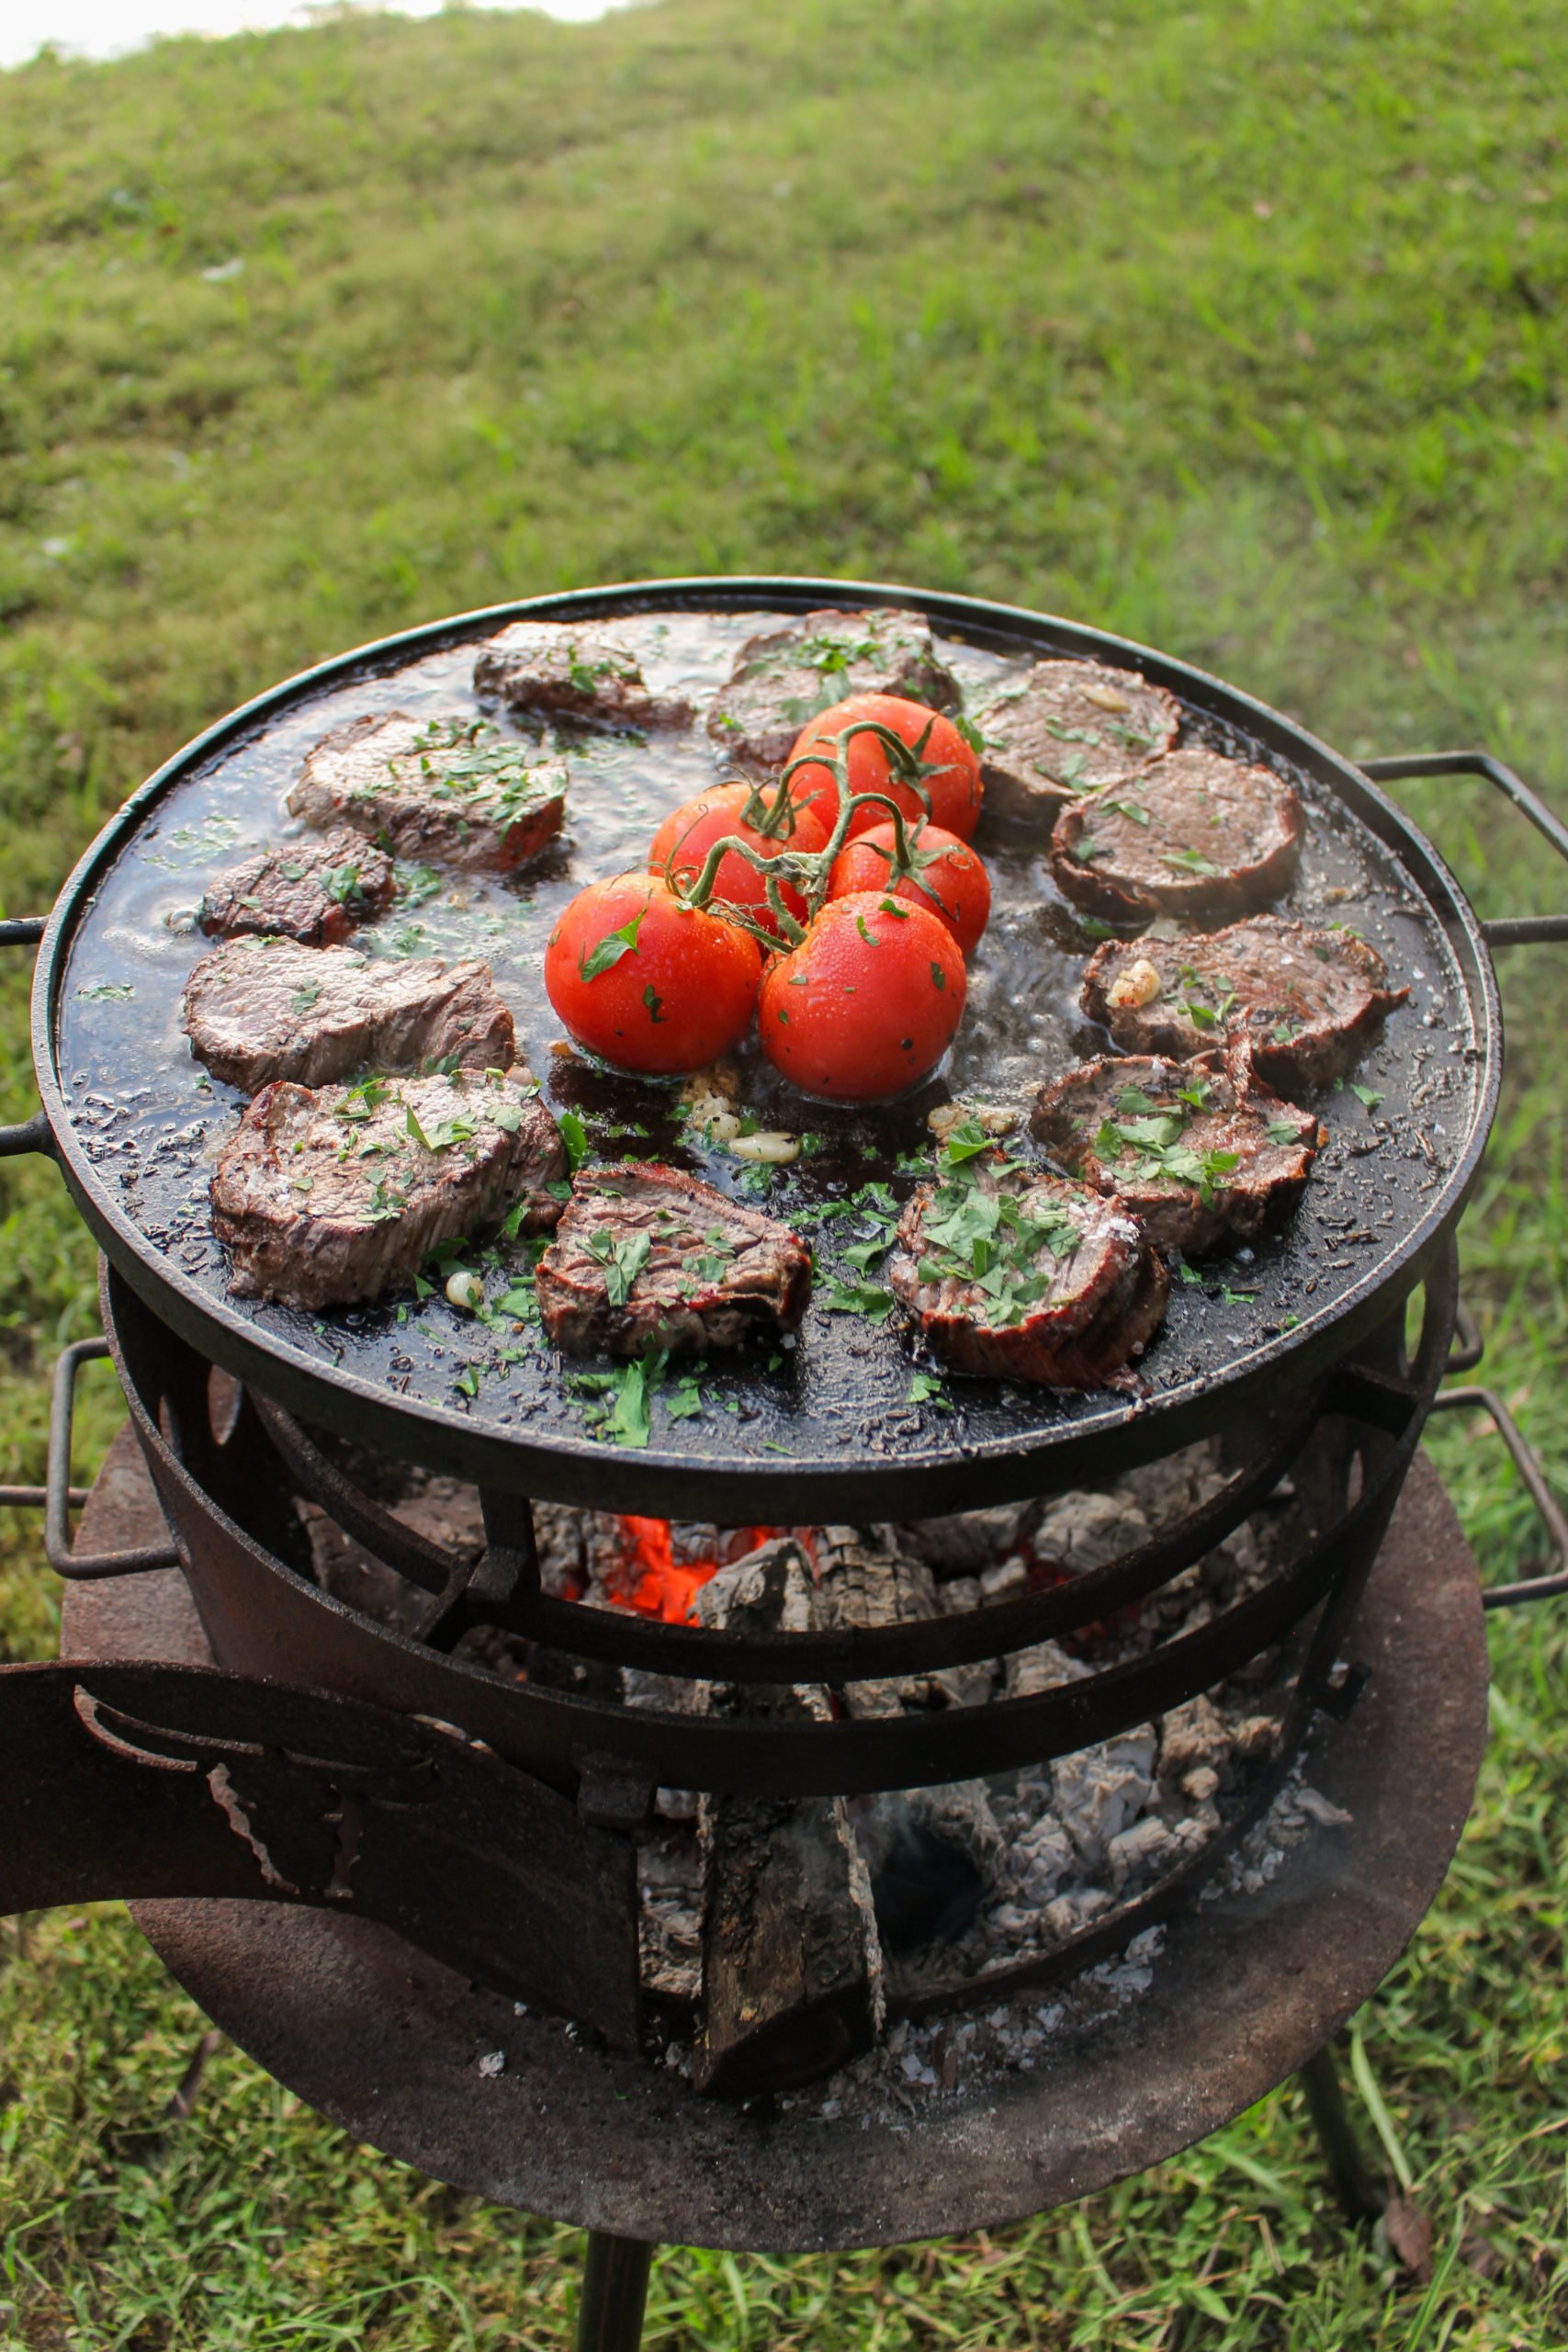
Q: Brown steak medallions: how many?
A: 12